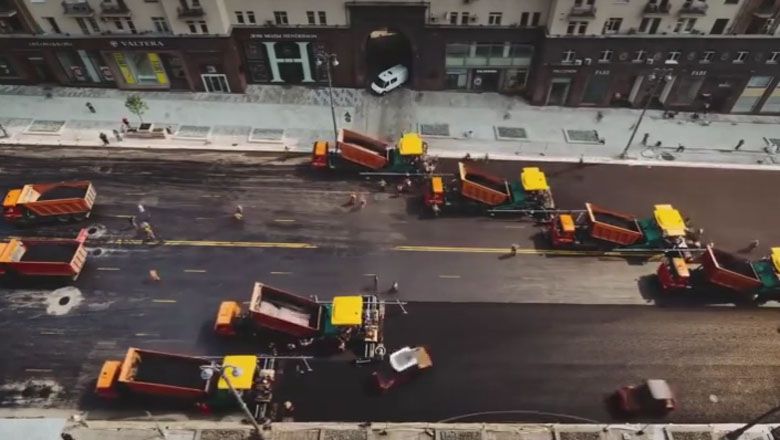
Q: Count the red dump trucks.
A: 8